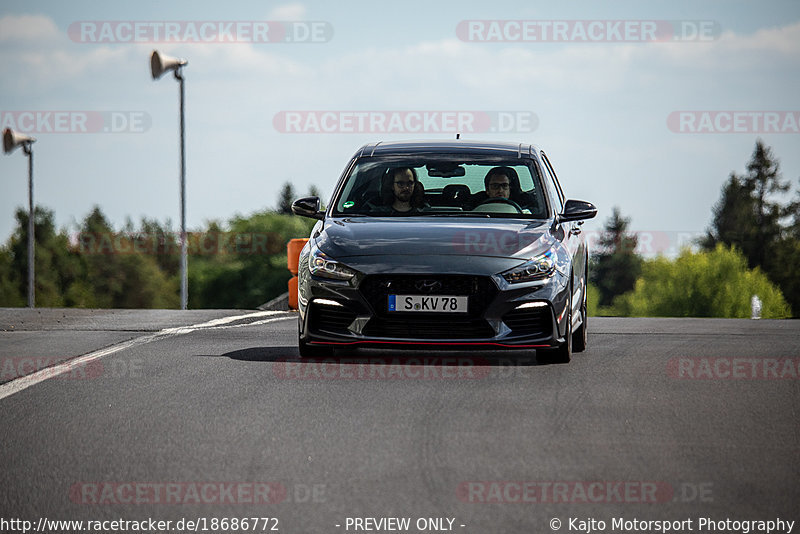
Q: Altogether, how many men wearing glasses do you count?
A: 2